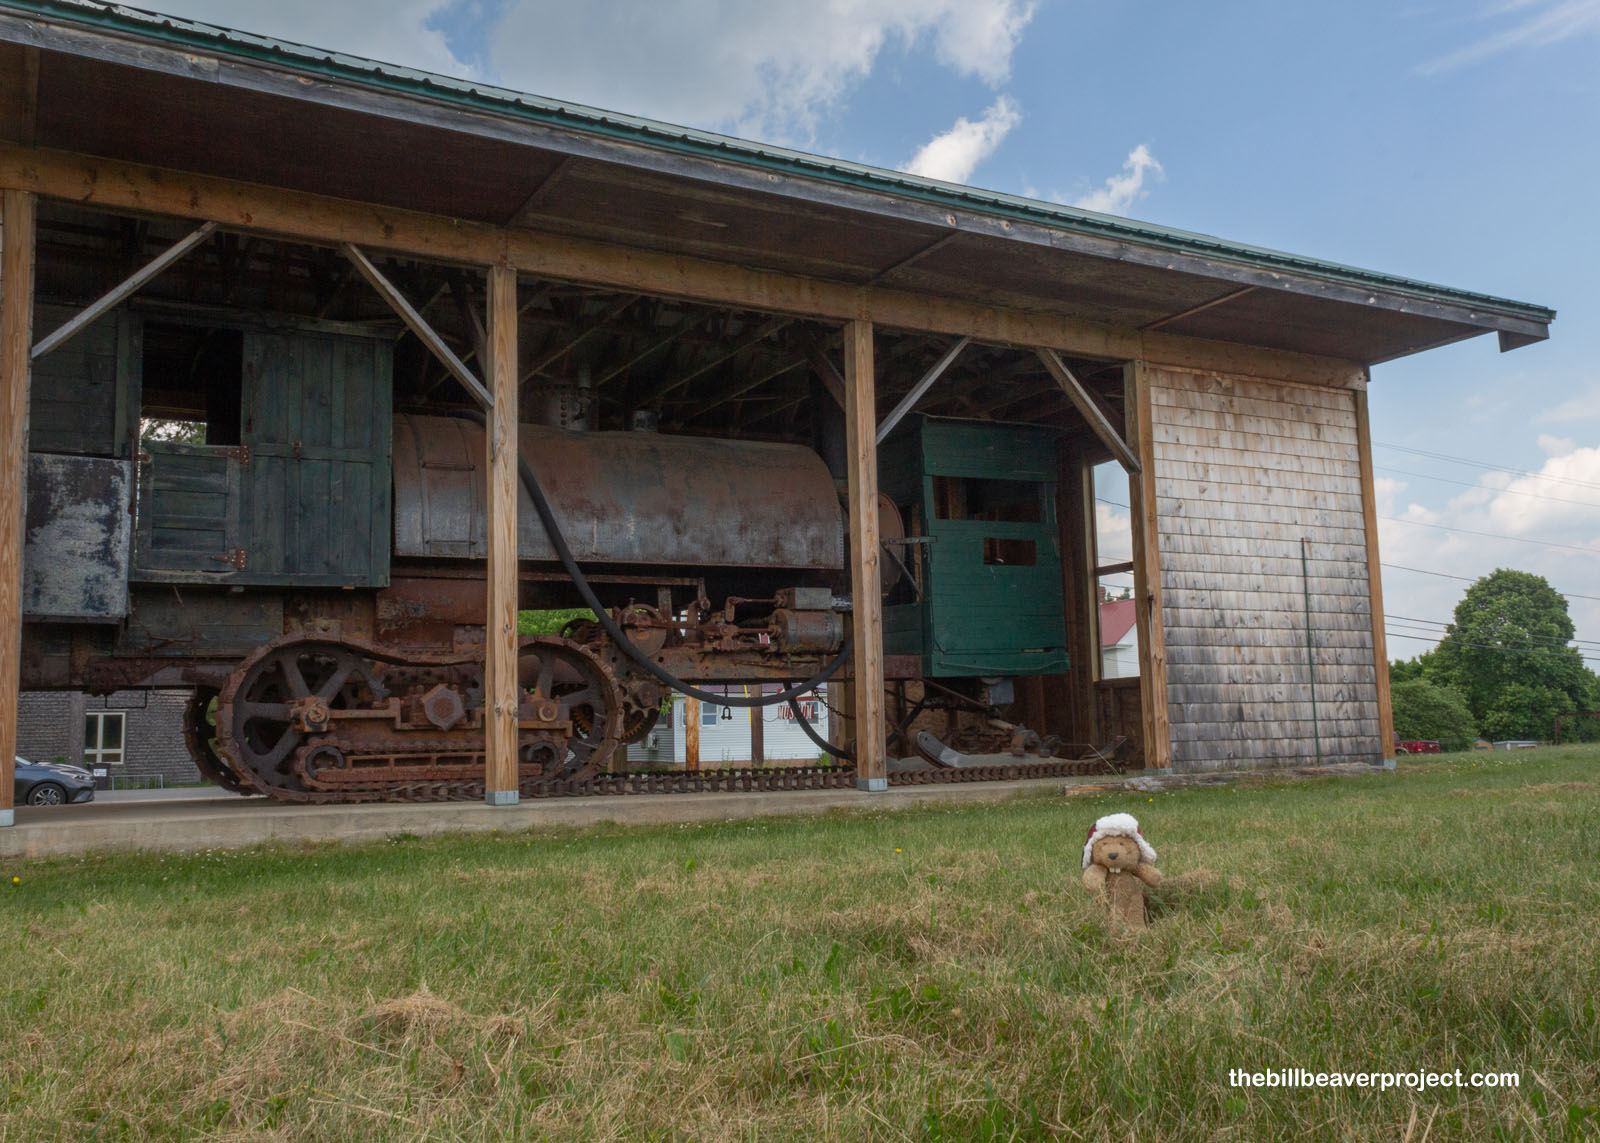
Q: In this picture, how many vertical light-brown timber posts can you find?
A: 5